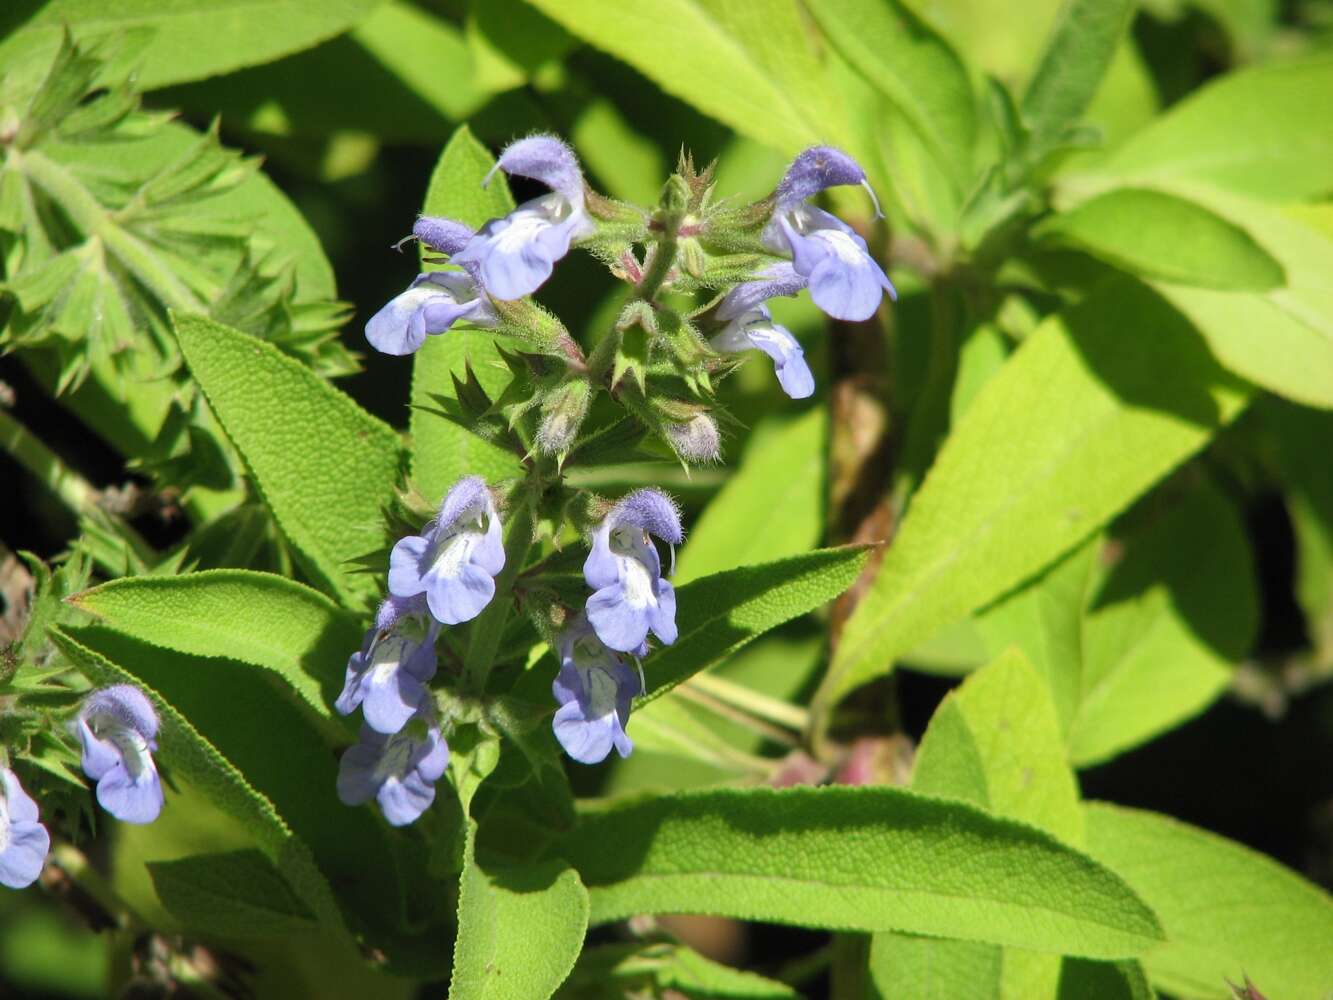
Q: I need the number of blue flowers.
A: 11